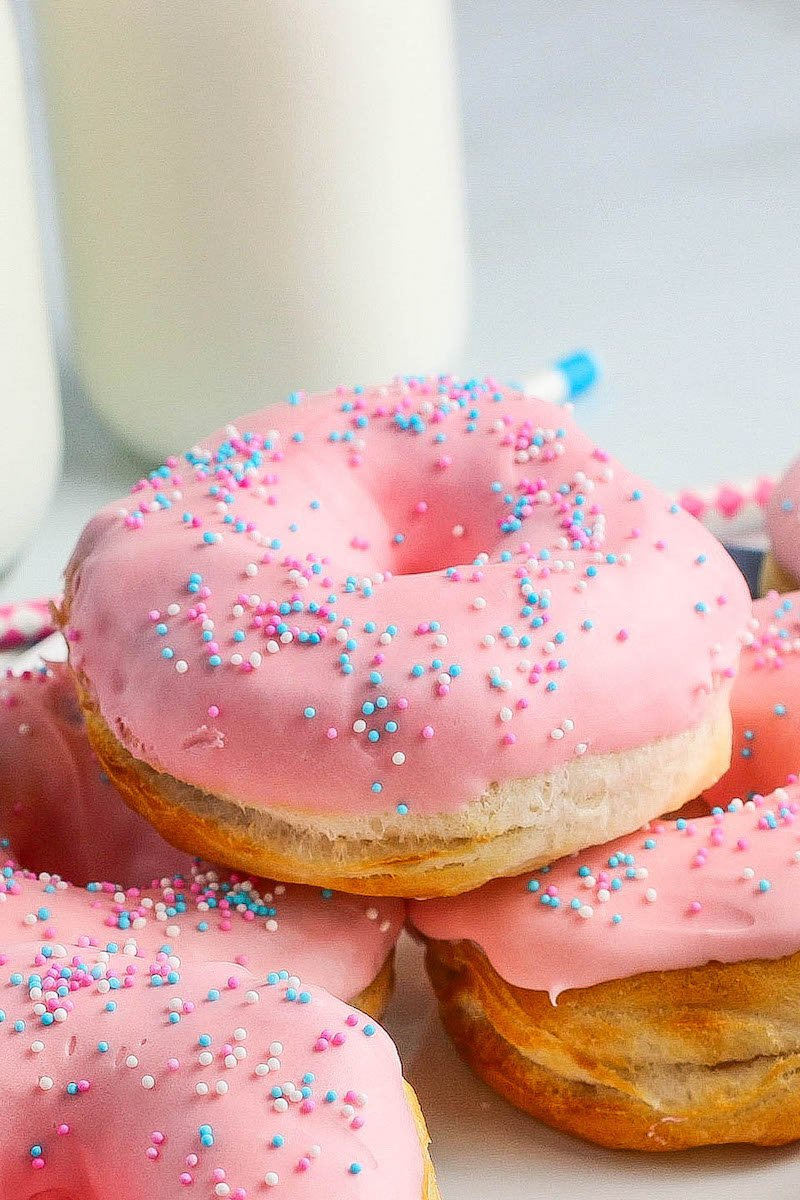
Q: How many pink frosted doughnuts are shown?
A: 5